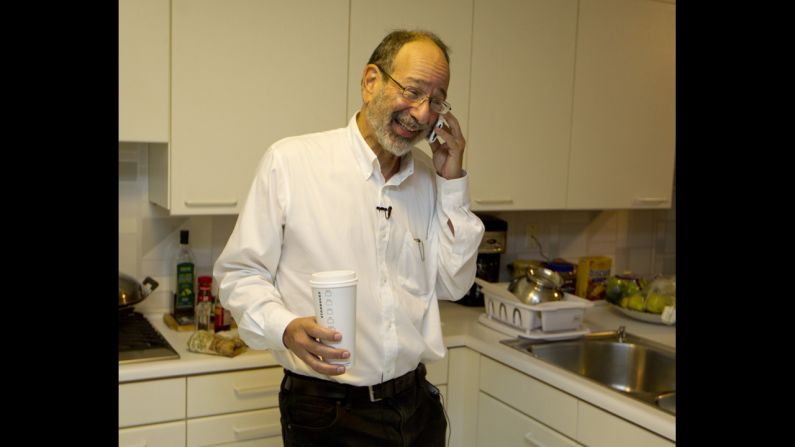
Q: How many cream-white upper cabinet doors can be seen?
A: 5